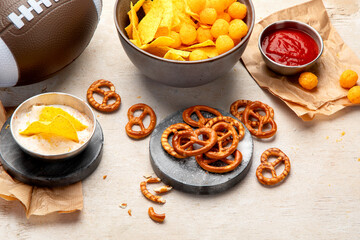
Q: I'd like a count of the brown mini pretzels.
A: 11